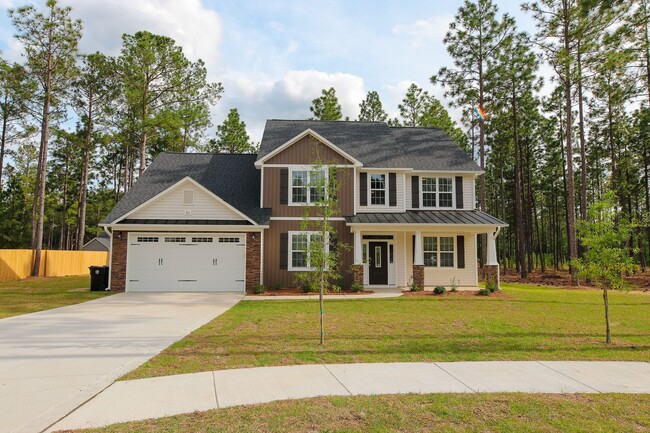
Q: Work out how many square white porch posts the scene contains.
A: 3